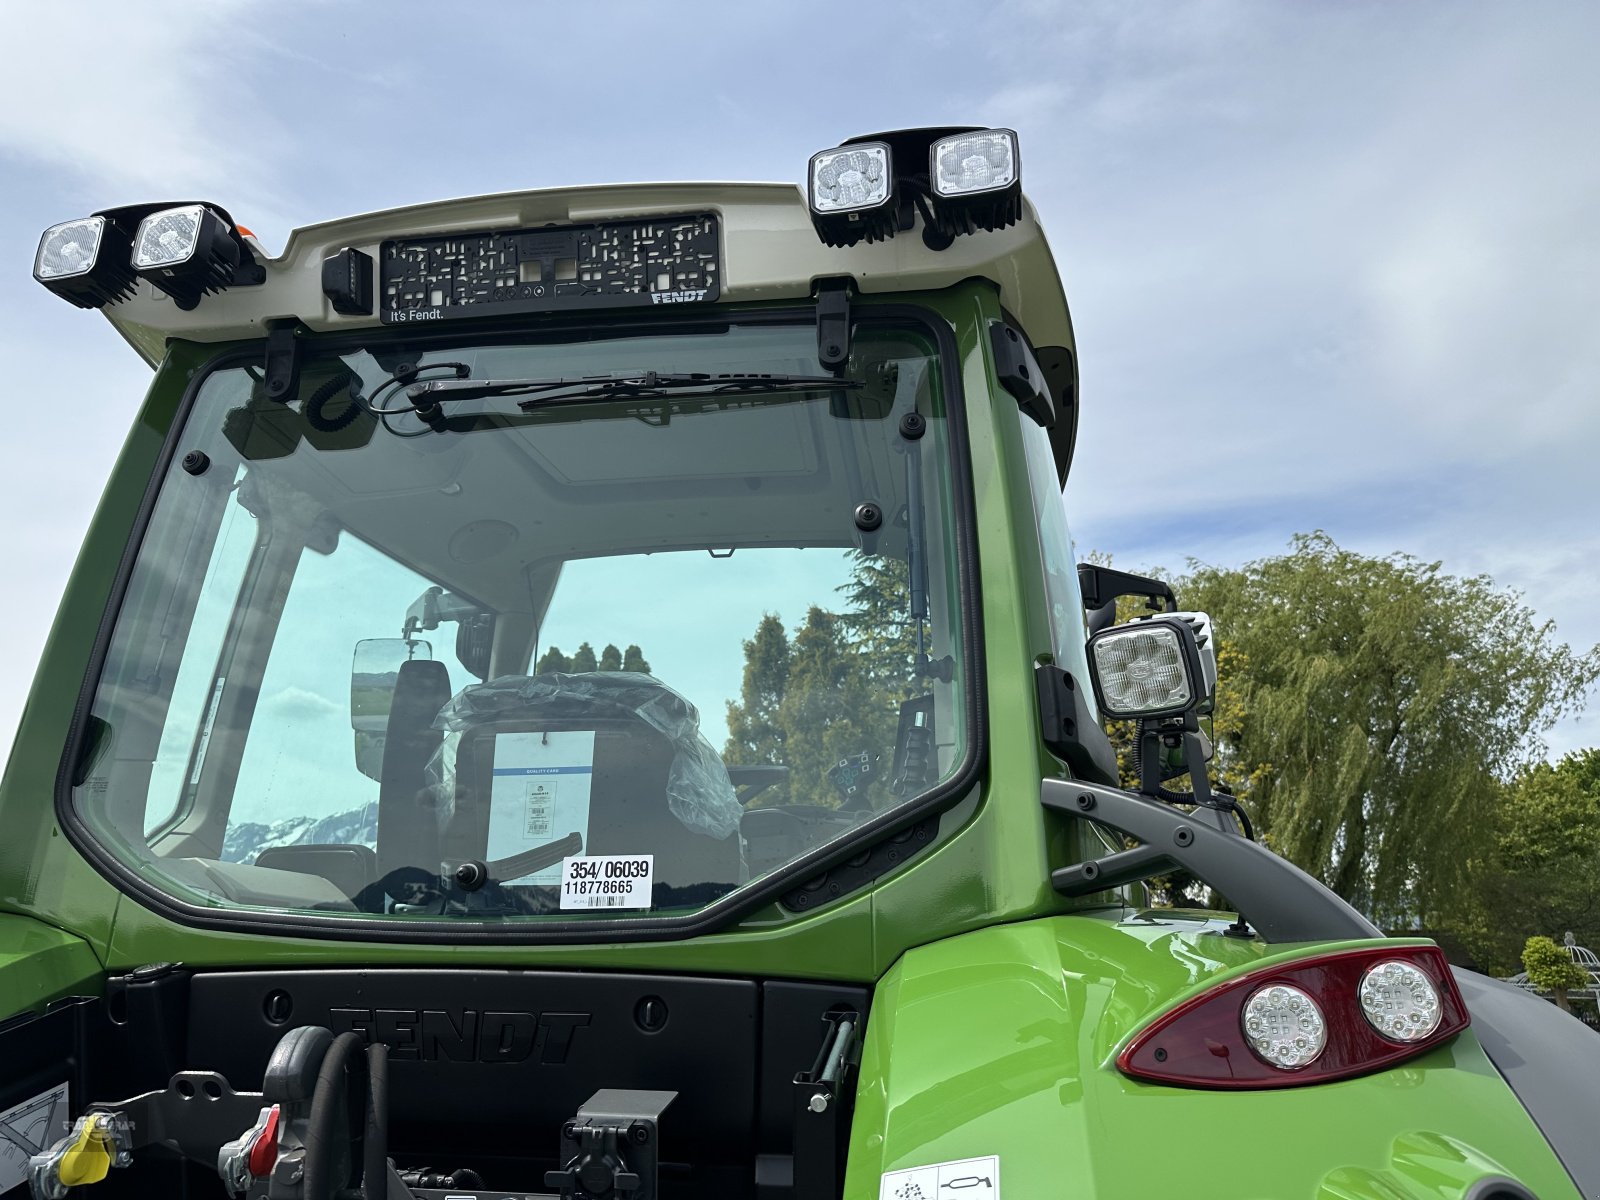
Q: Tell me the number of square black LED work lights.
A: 5